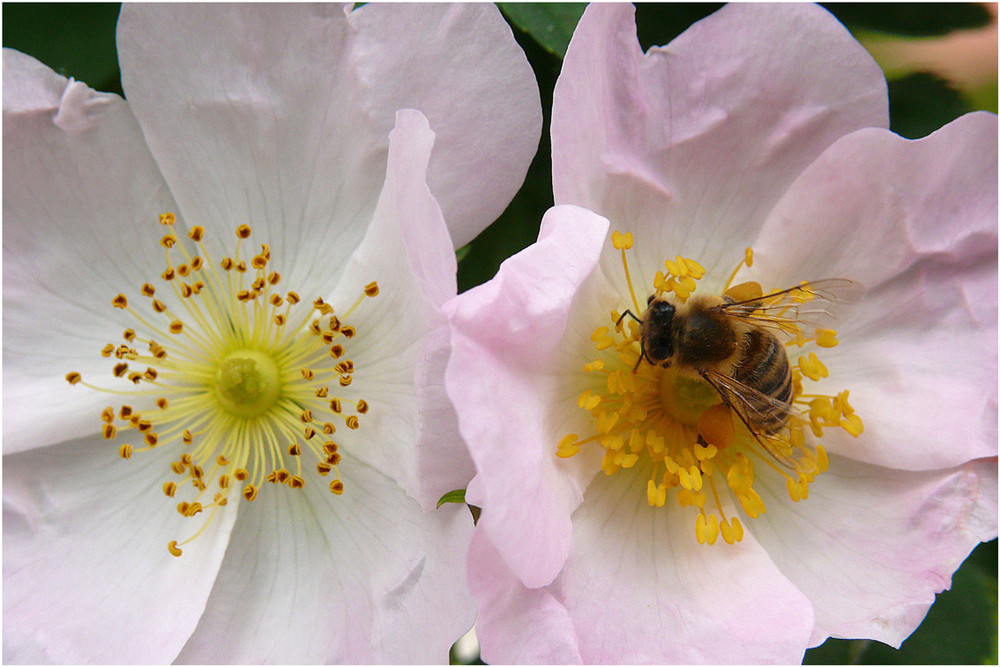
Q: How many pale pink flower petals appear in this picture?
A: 10